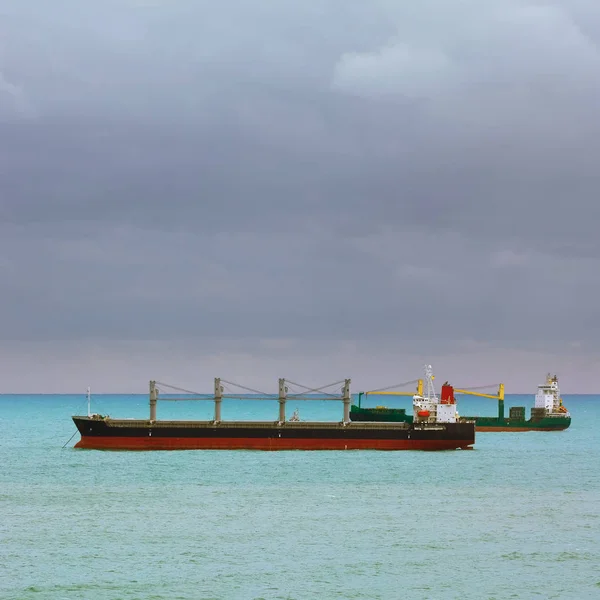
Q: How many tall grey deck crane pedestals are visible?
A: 4